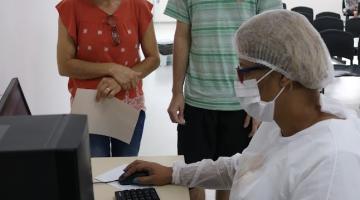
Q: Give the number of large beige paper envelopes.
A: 1